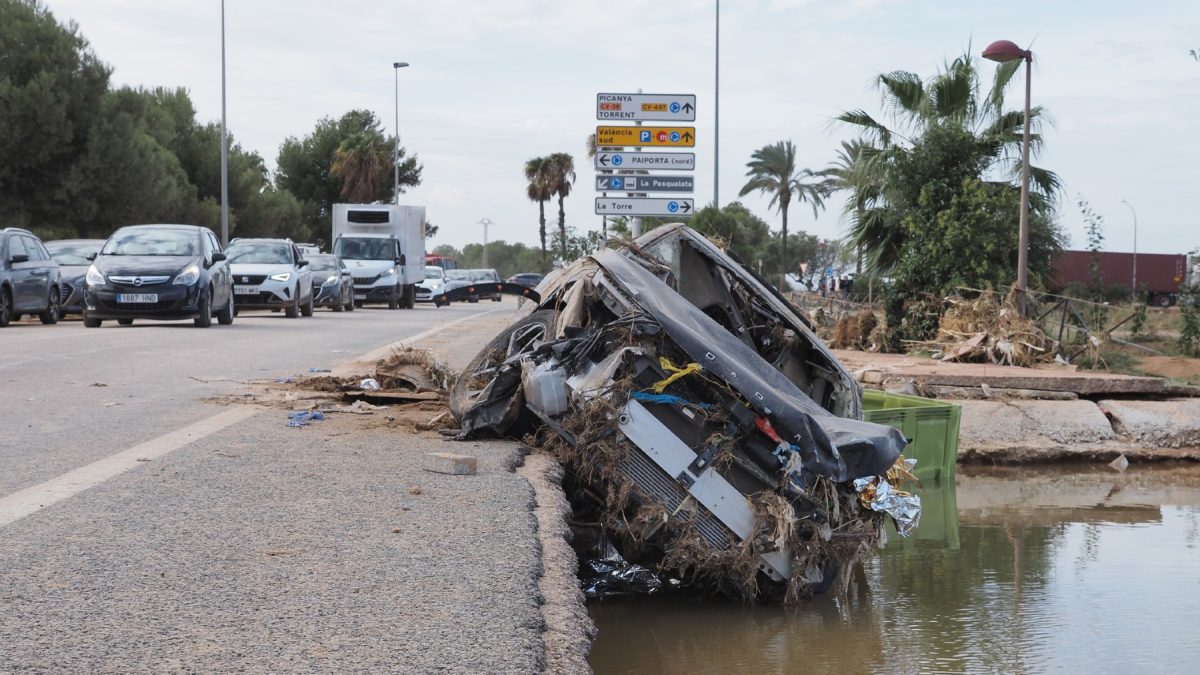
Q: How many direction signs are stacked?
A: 5